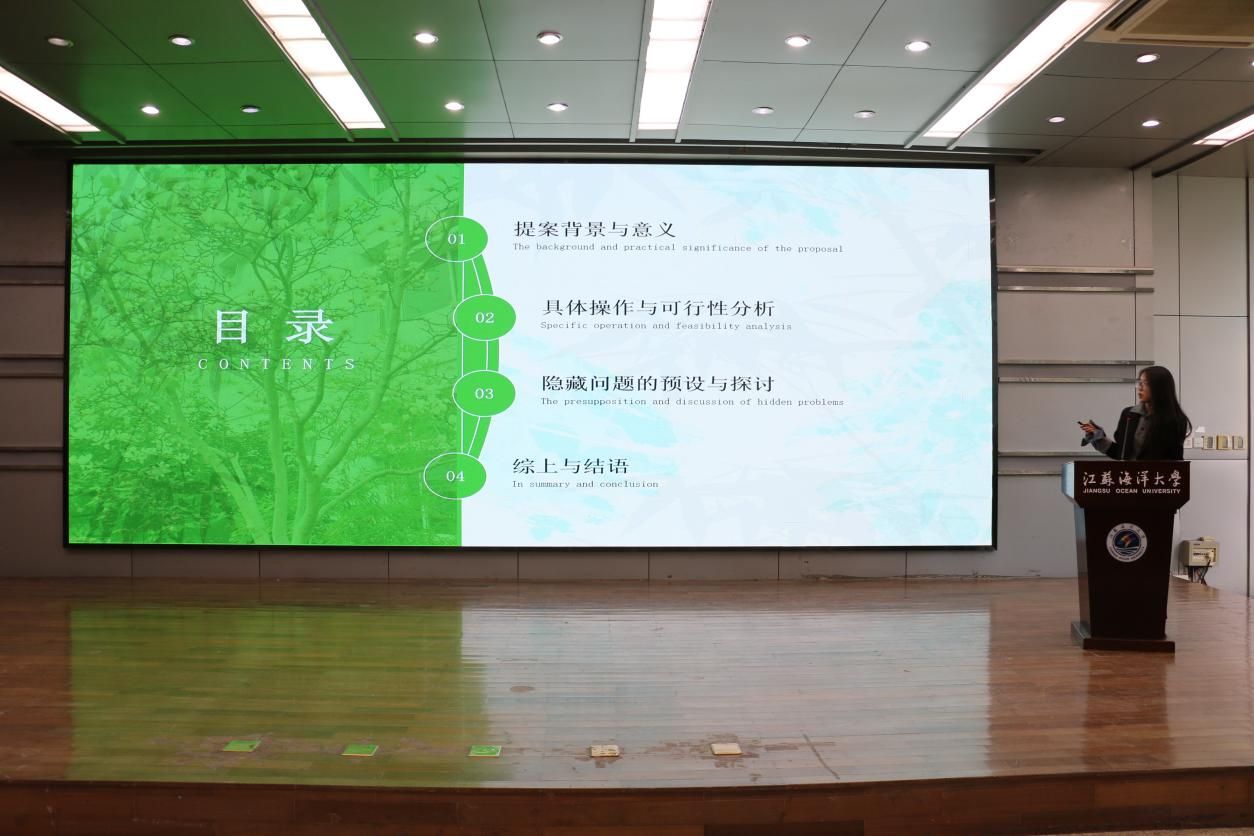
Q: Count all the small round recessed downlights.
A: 15